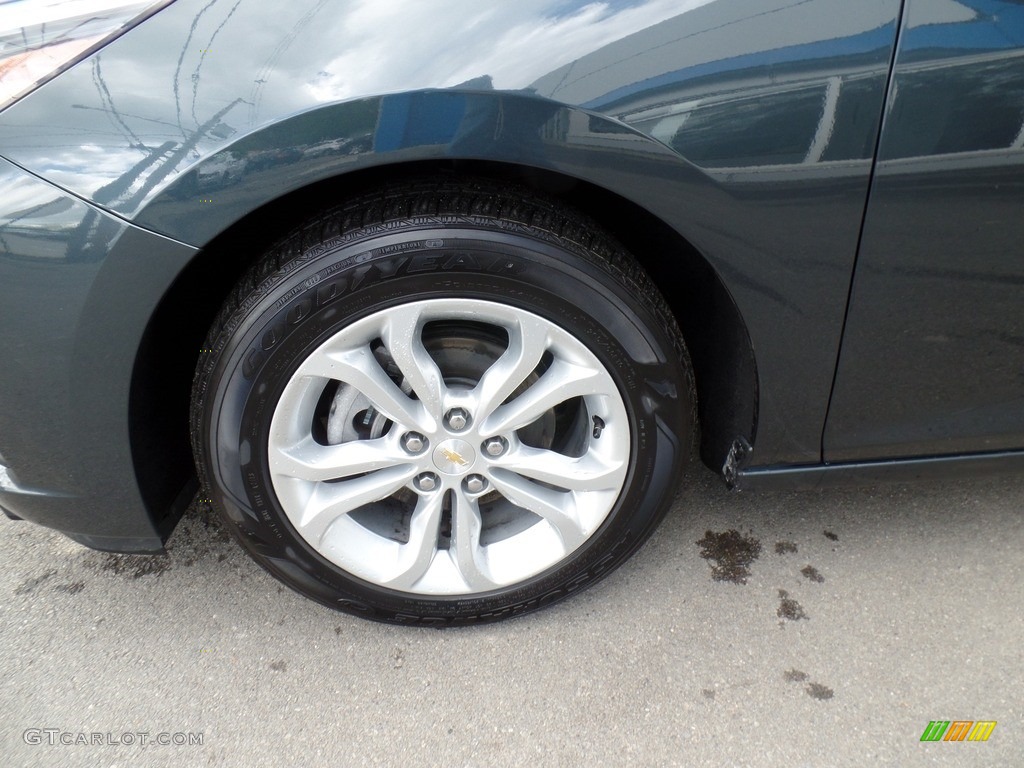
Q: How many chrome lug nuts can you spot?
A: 5